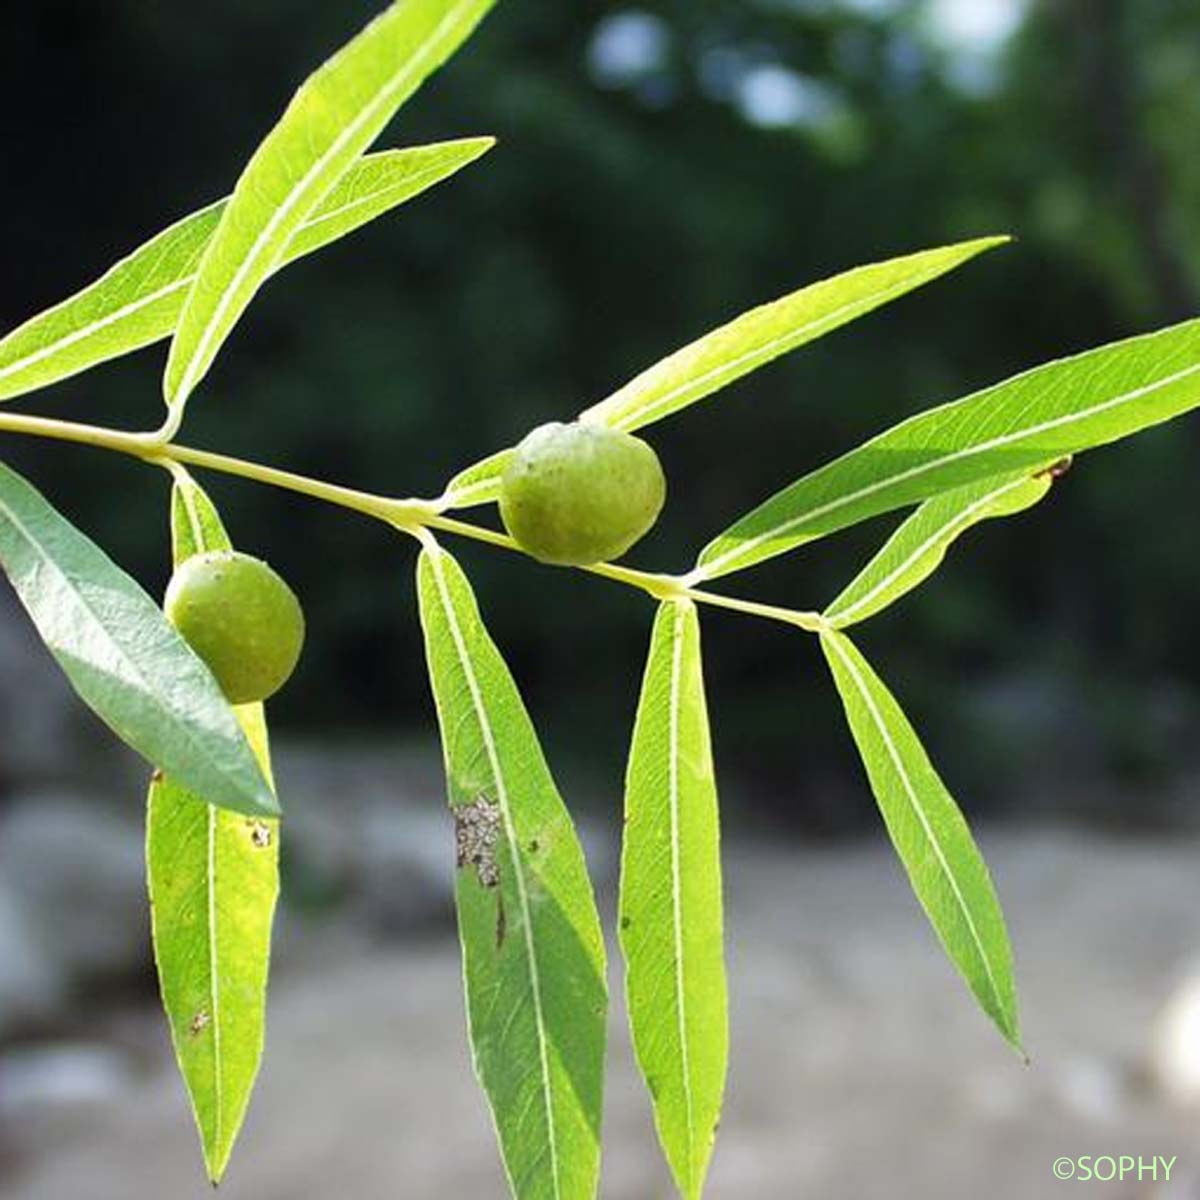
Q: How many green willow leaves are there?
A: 10